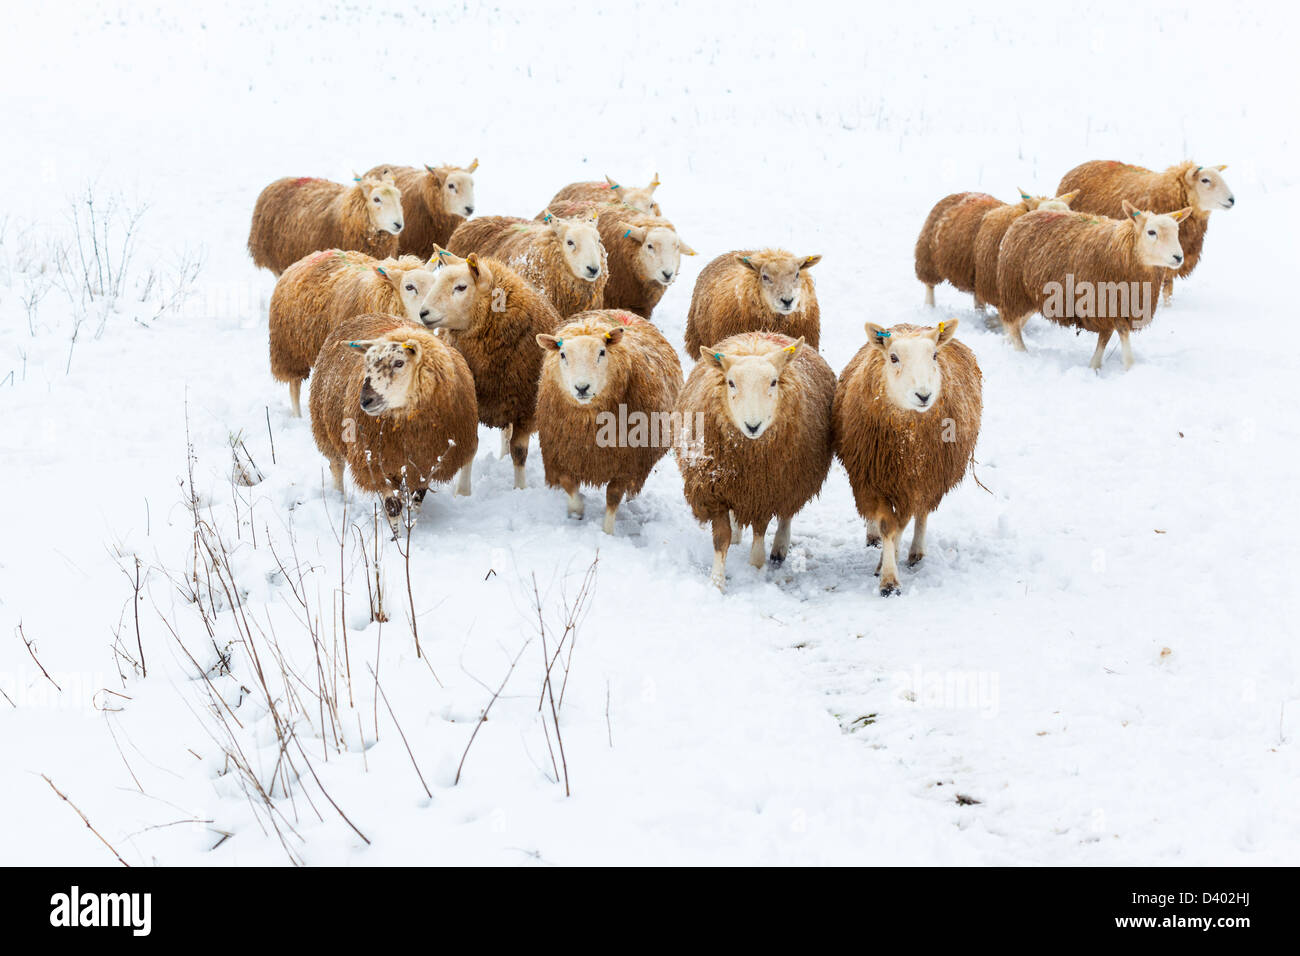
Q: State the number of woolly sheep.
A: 15